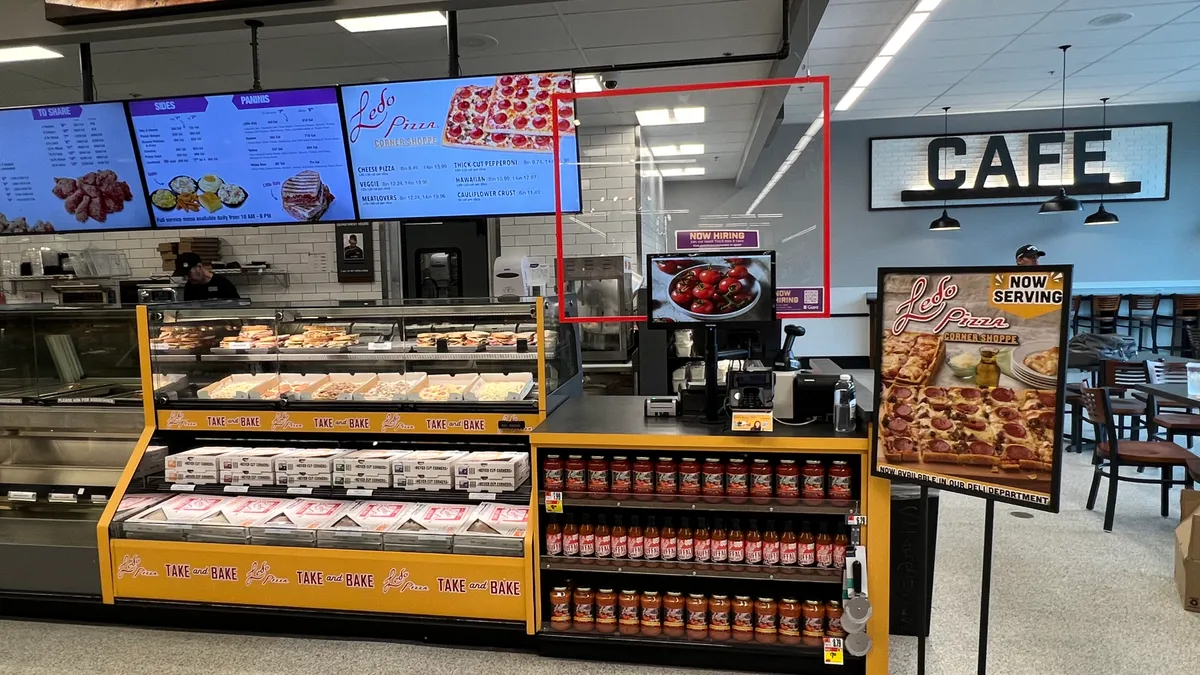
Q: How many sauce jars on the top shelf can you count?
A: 13